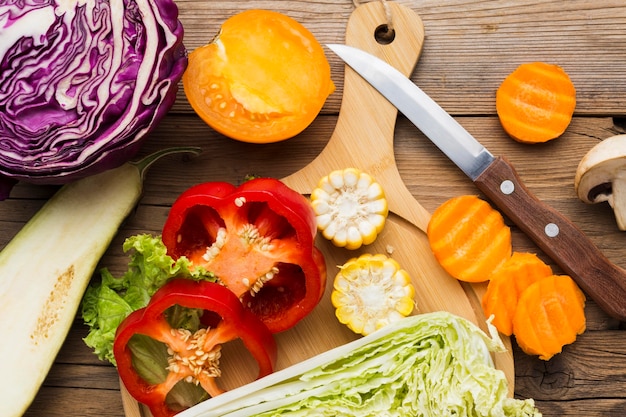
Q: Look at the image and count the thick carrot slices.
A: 4